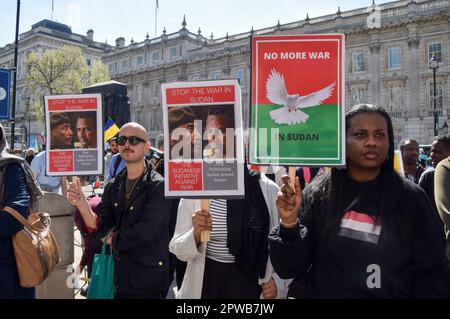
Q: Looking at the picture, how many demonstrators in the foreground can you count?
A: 3